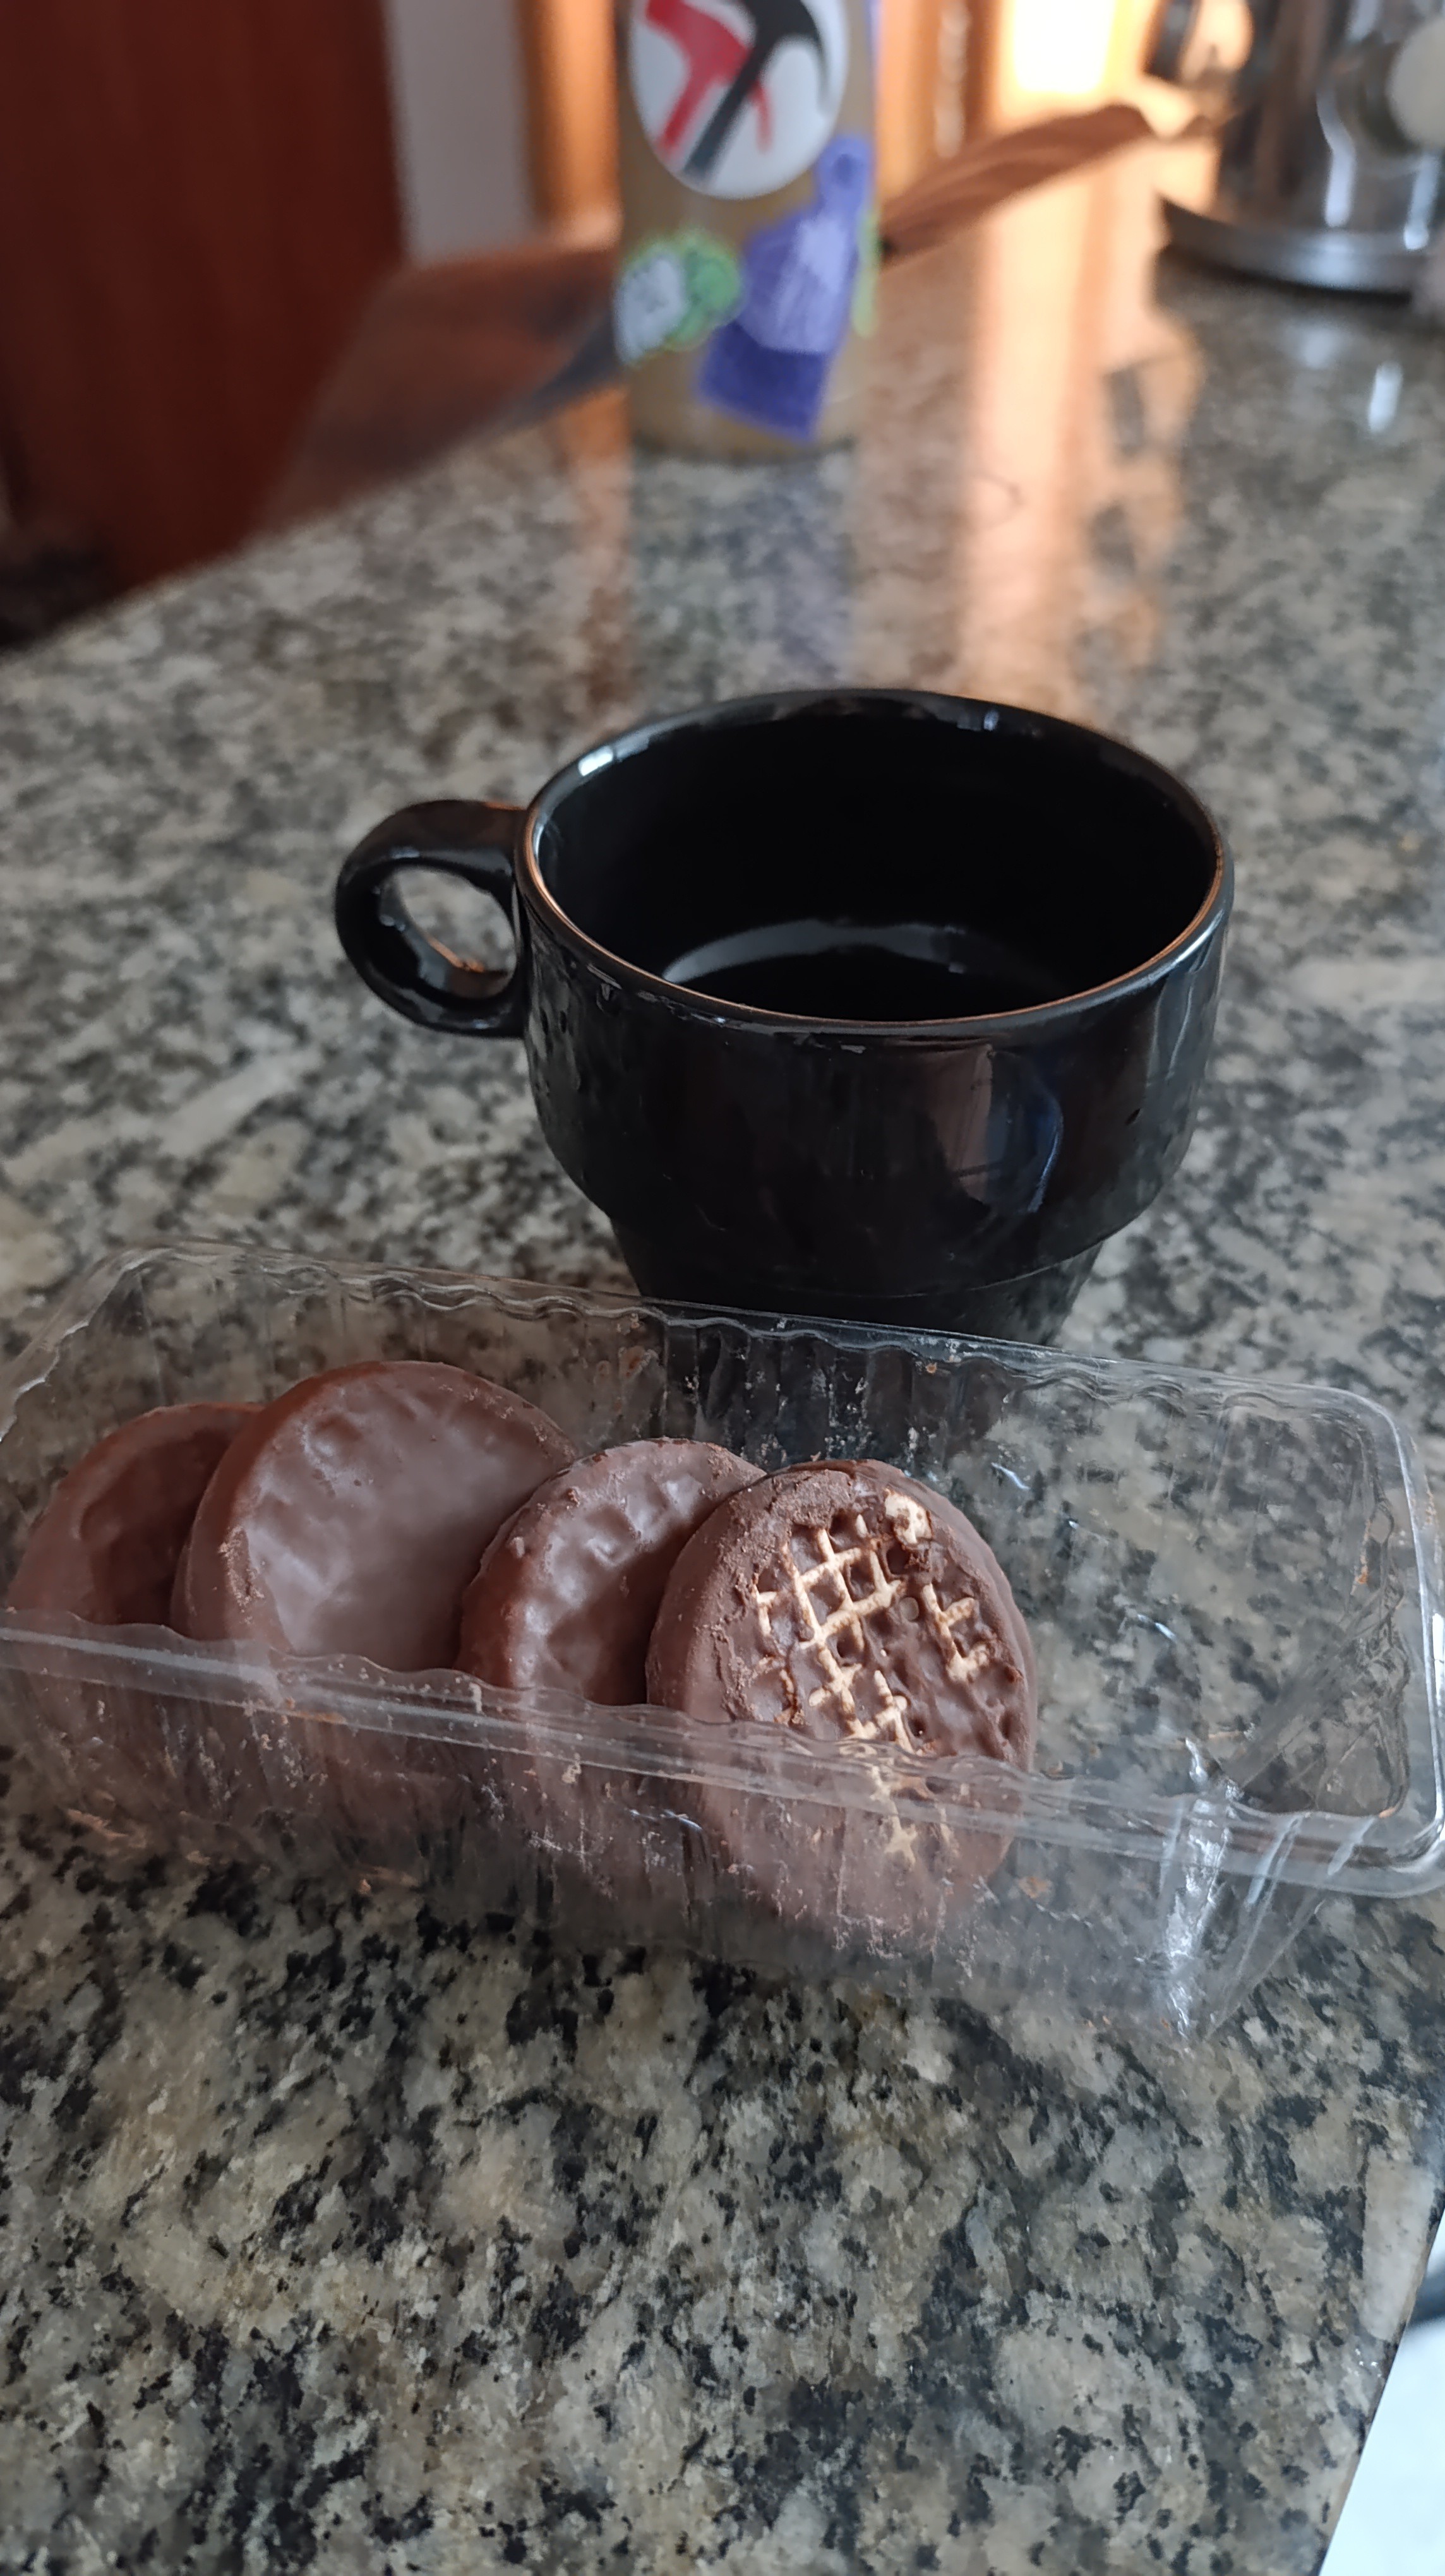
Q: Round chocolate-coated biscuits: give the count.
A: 4